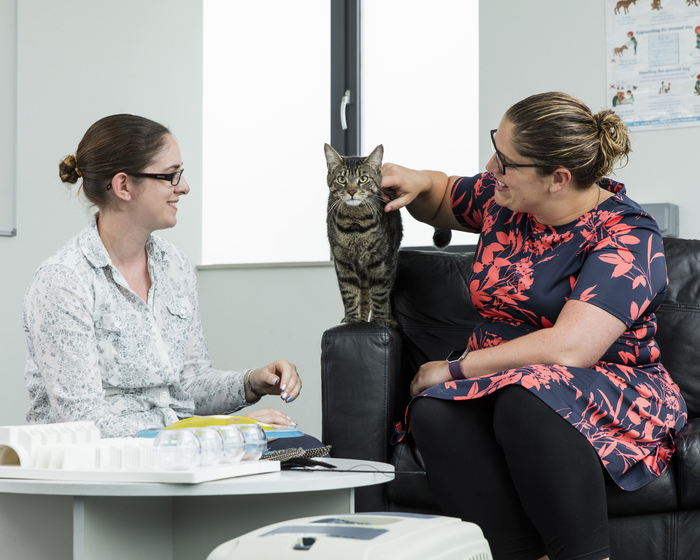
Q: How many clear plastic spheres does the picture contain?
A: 4